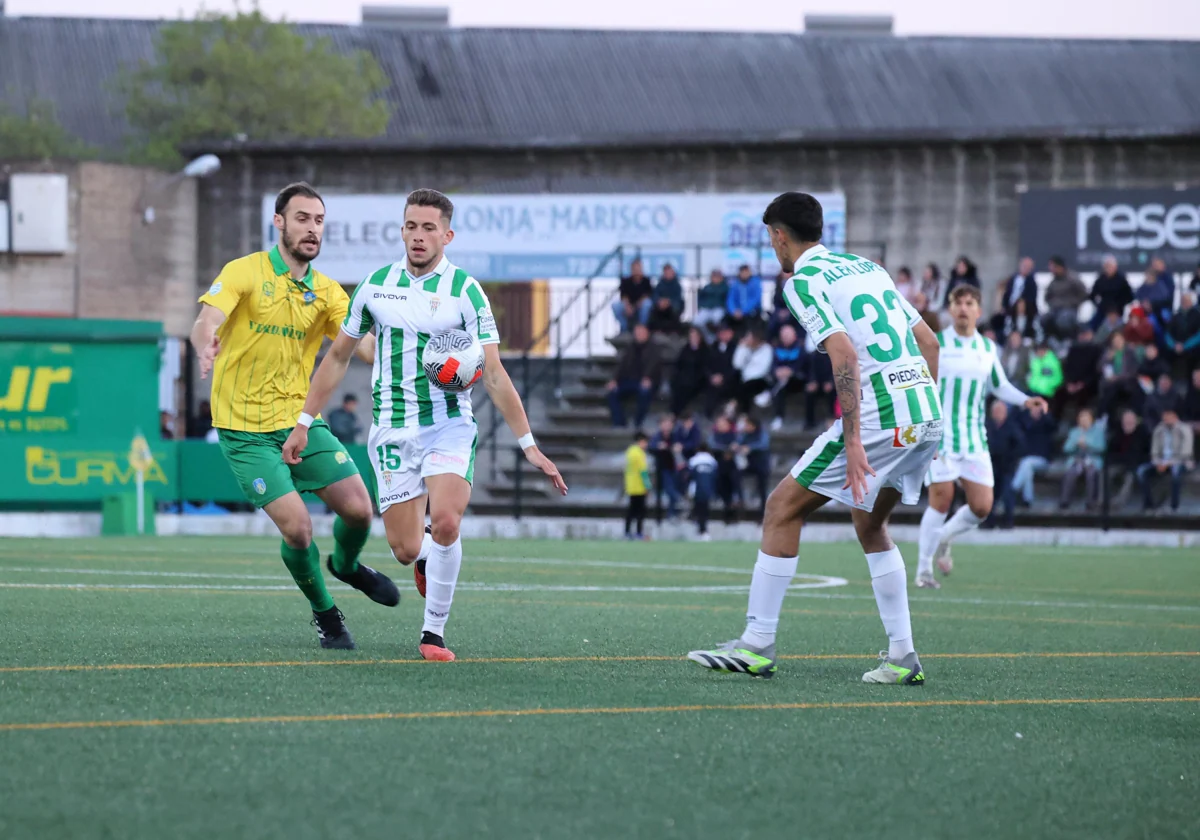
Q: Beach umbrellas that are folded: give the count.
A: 0